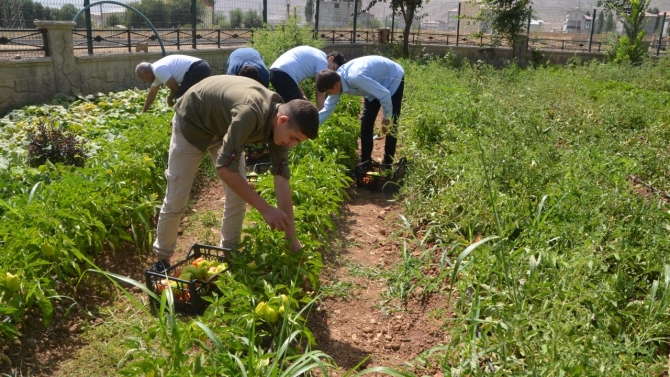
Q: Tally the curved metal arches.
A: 1